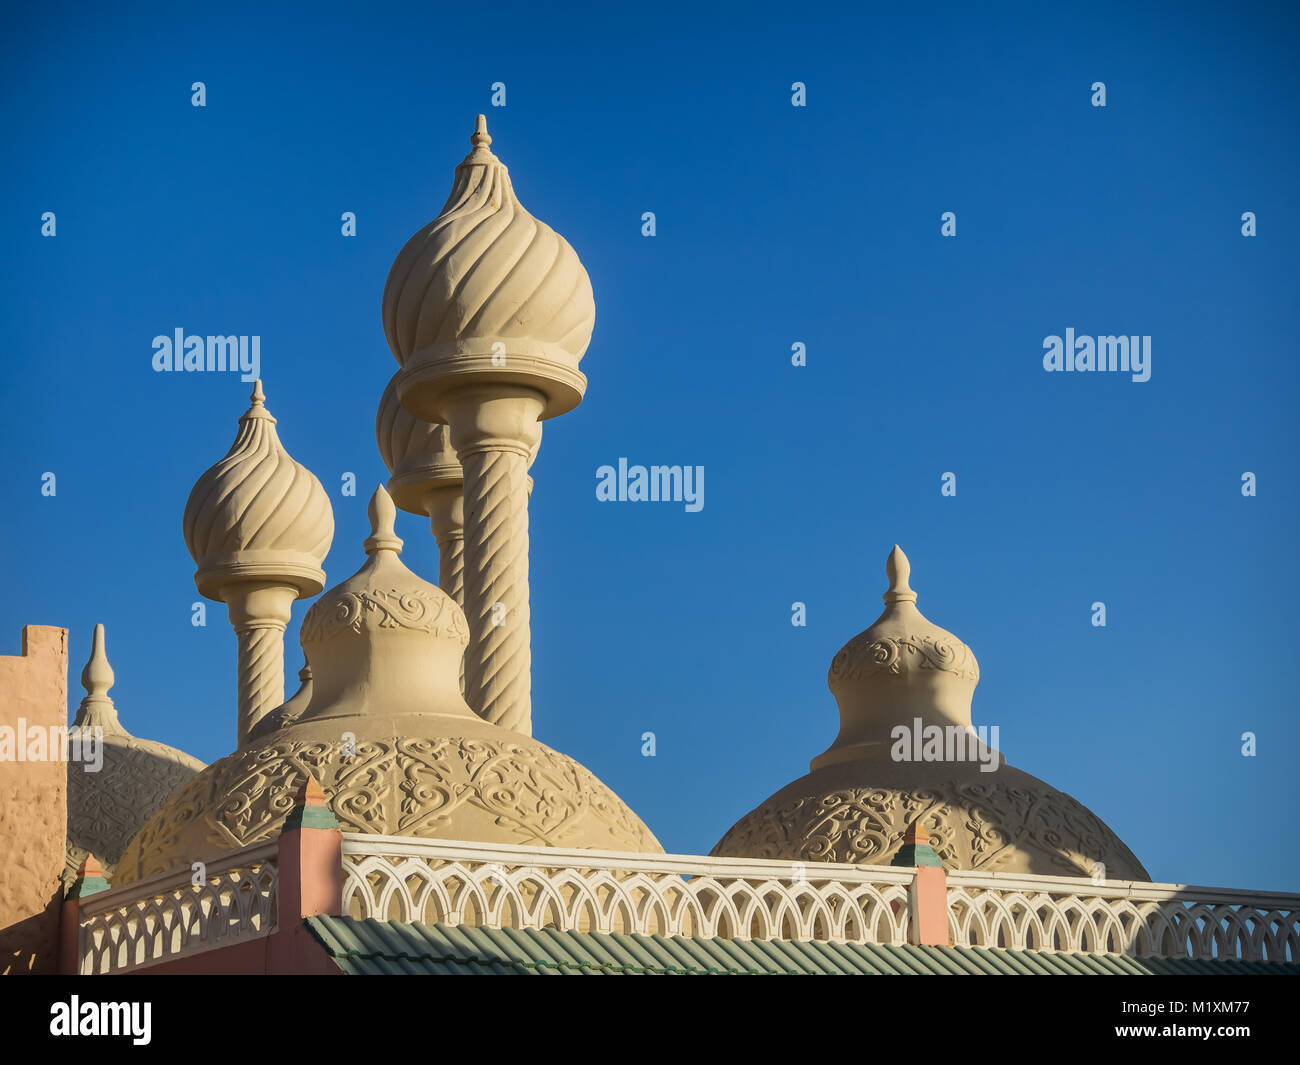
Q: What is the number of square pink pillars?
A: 3